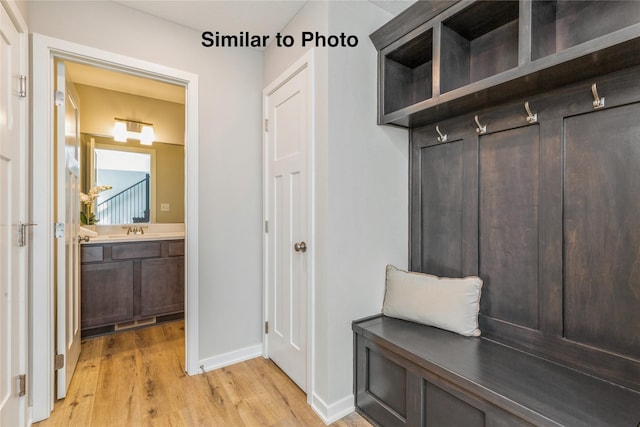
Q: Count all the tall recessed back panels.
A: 3